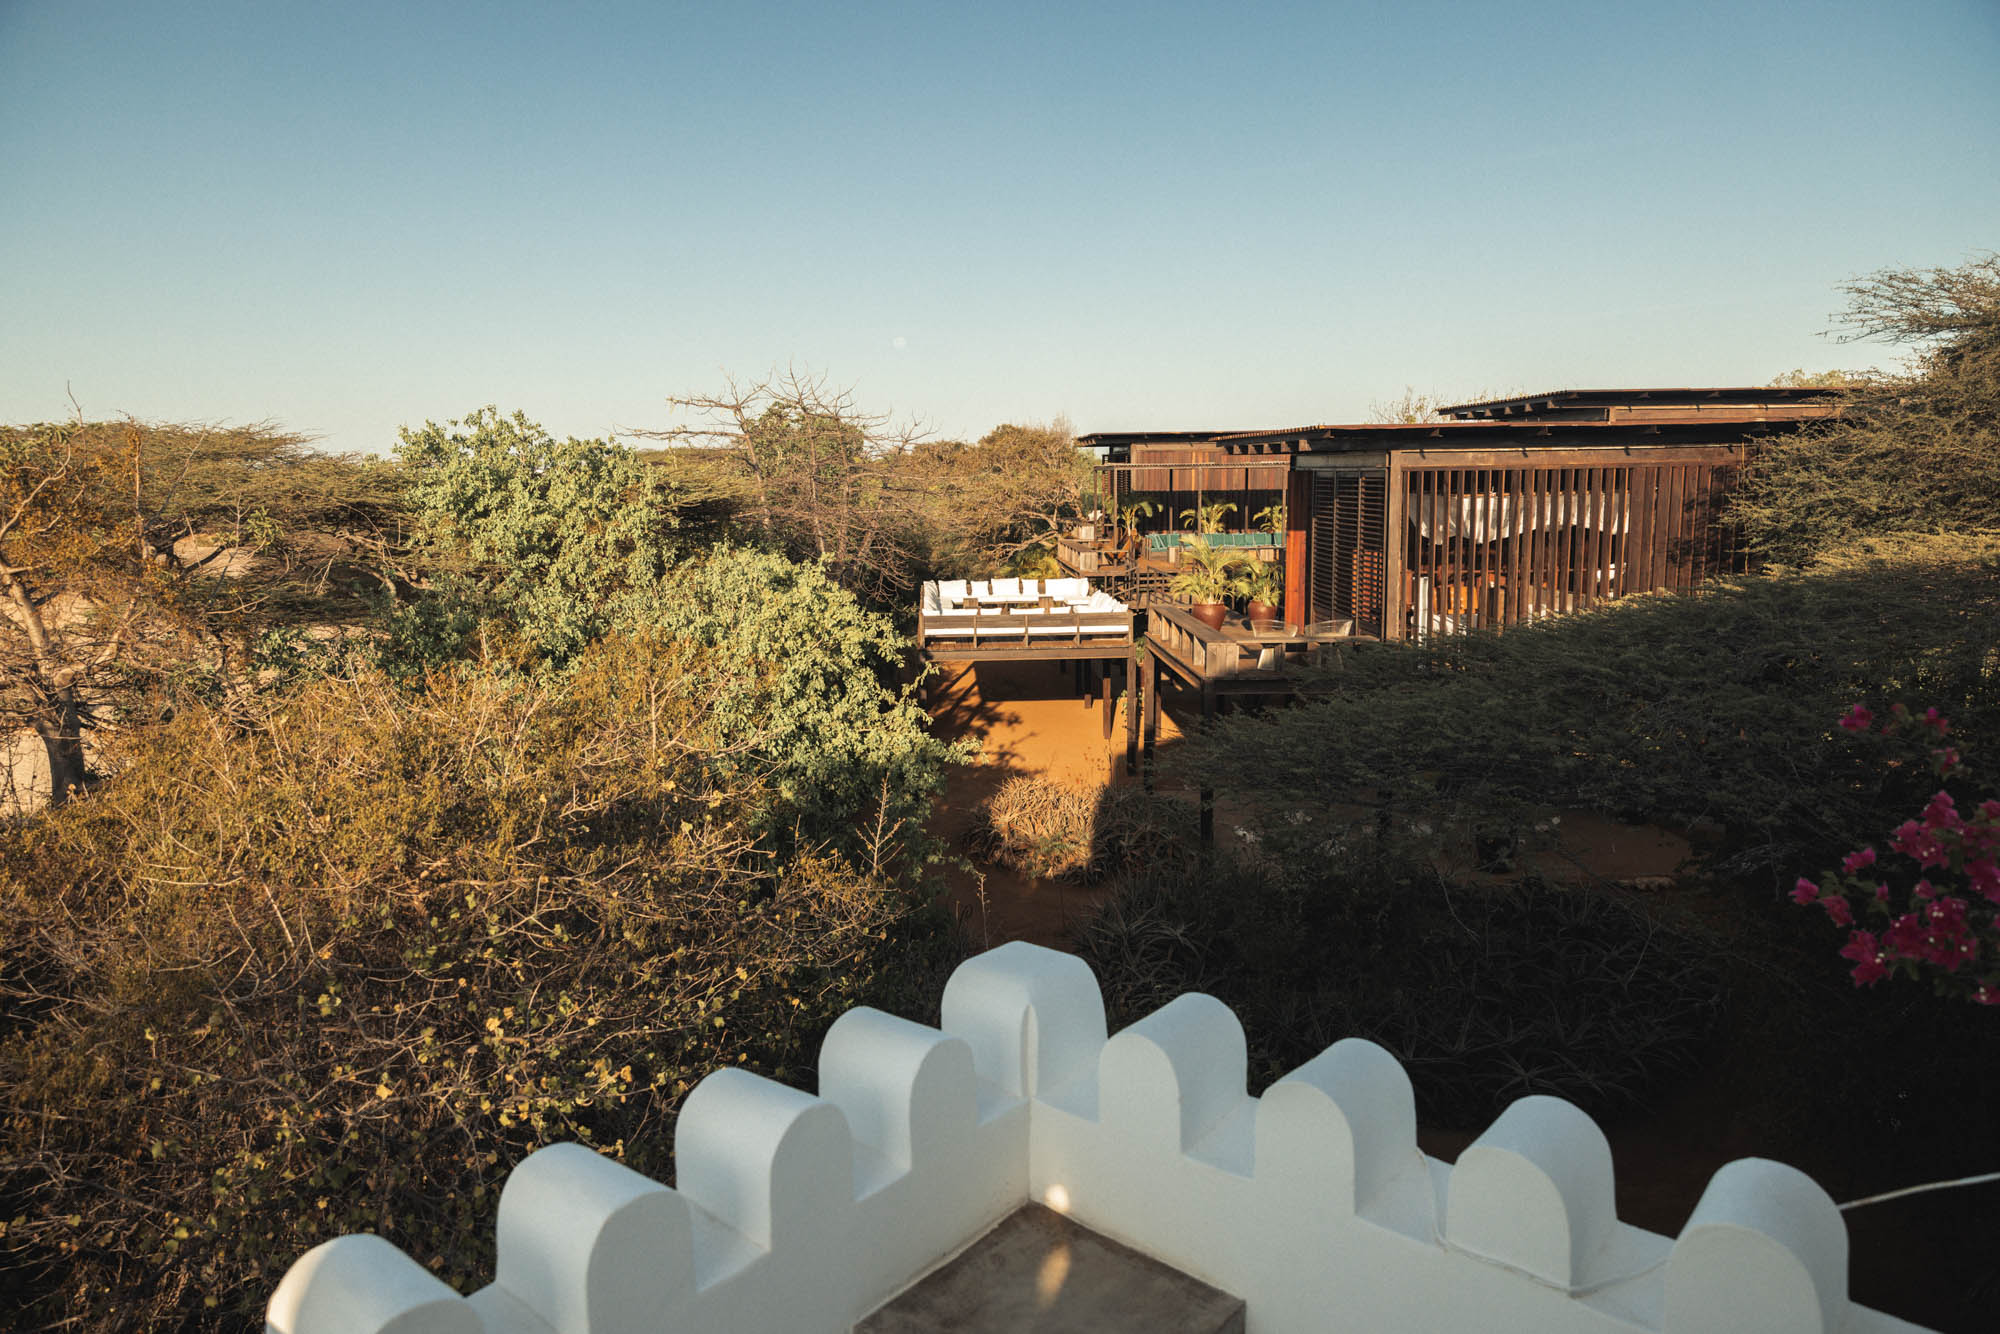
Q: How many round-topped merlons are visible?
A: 9